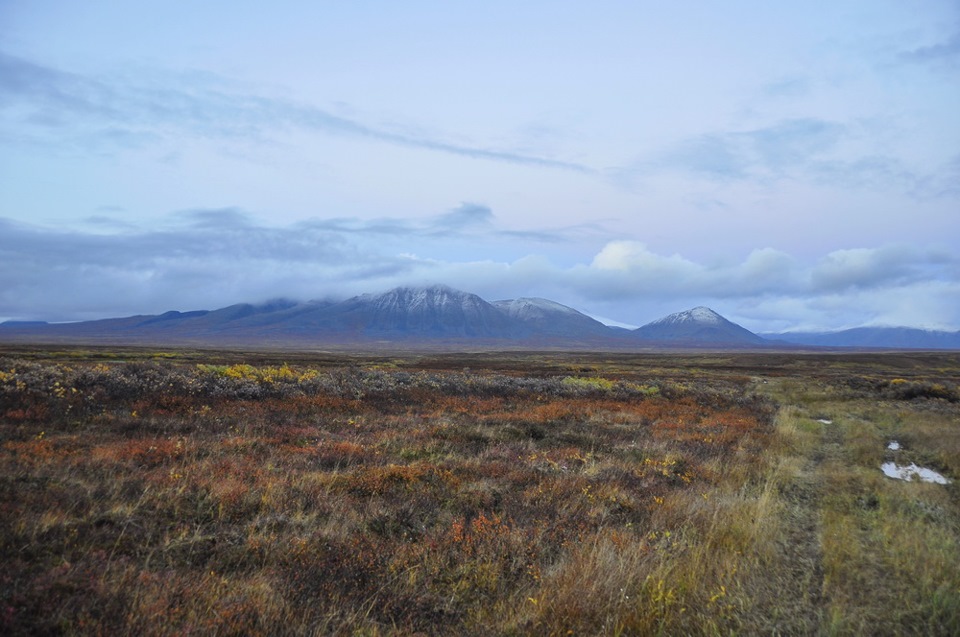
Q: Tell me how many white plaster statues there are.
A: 0